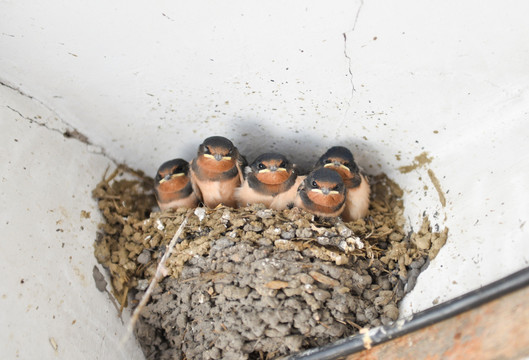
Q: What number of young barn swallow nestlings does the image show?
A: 5